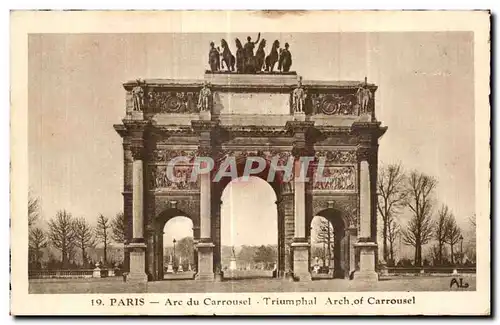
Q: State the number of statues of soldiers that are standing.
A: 4